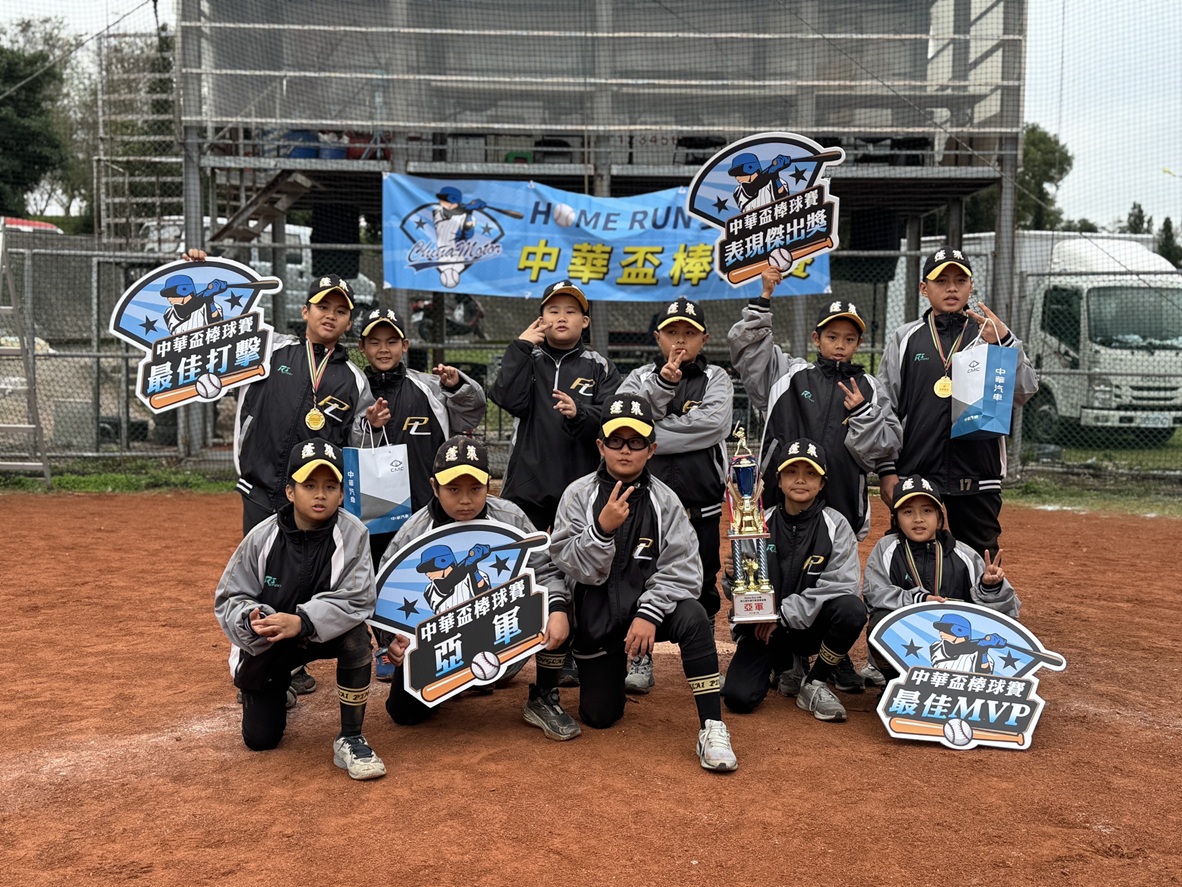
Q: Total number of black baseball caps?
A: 11